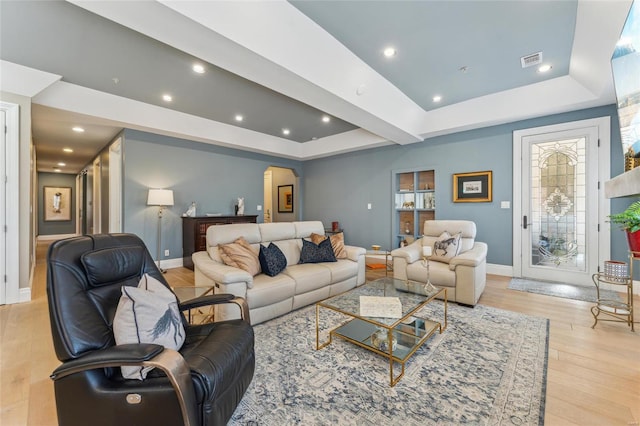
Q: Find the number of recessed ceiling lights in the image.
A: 12